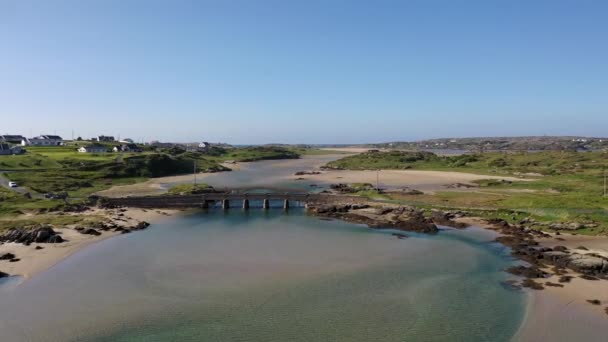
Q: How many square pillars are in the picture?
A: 4